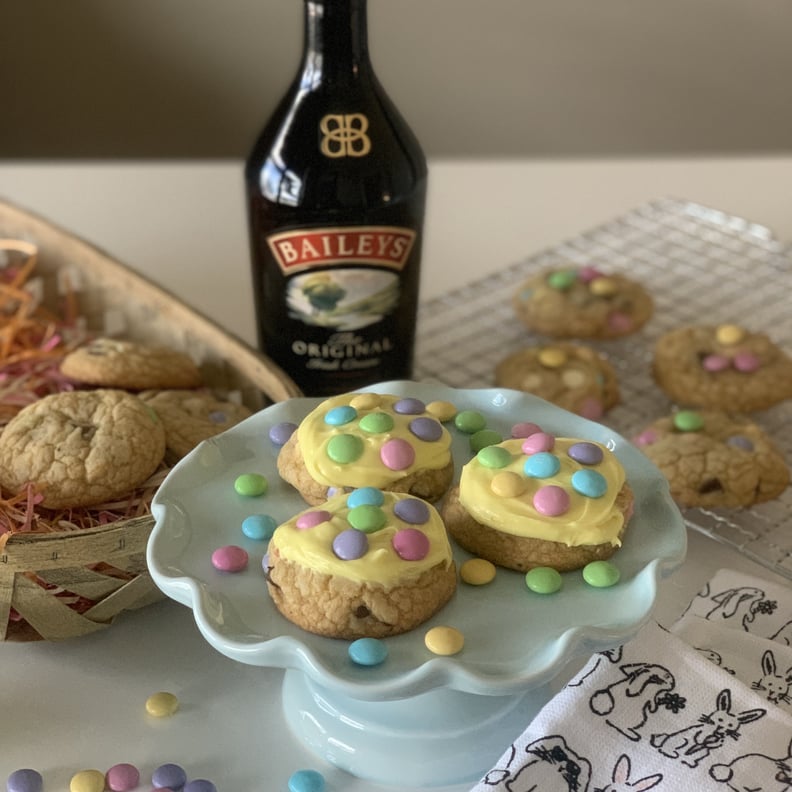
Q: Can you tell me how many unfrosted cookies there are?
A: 7